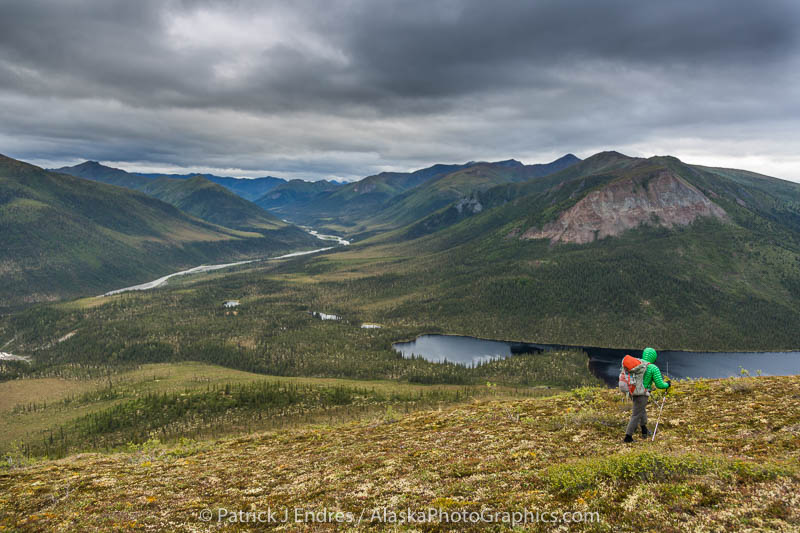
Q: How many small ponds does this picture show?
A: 3